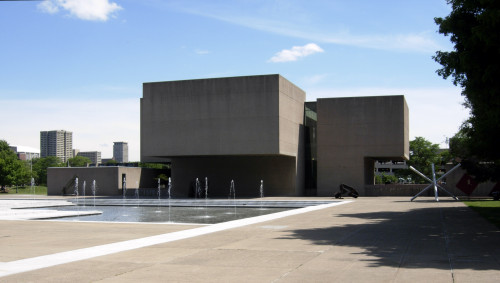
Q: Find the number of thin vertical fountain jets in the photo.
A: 12